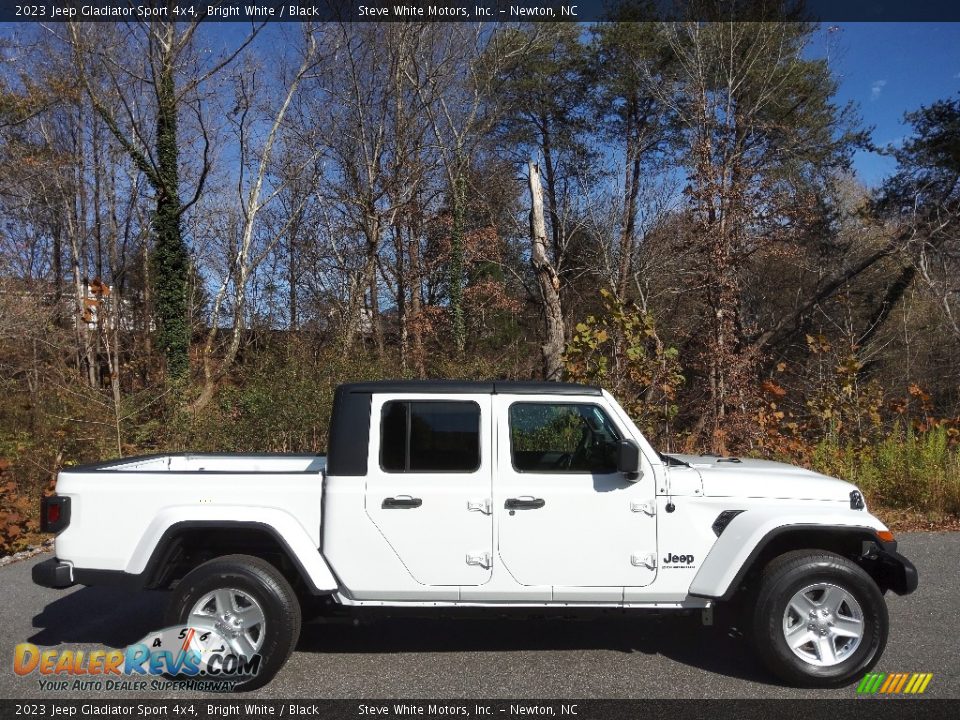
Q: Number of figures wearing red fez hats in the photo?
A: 0